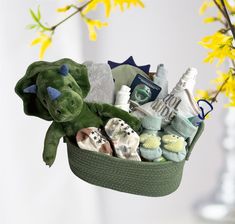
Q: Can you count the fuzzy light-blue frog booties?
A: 2